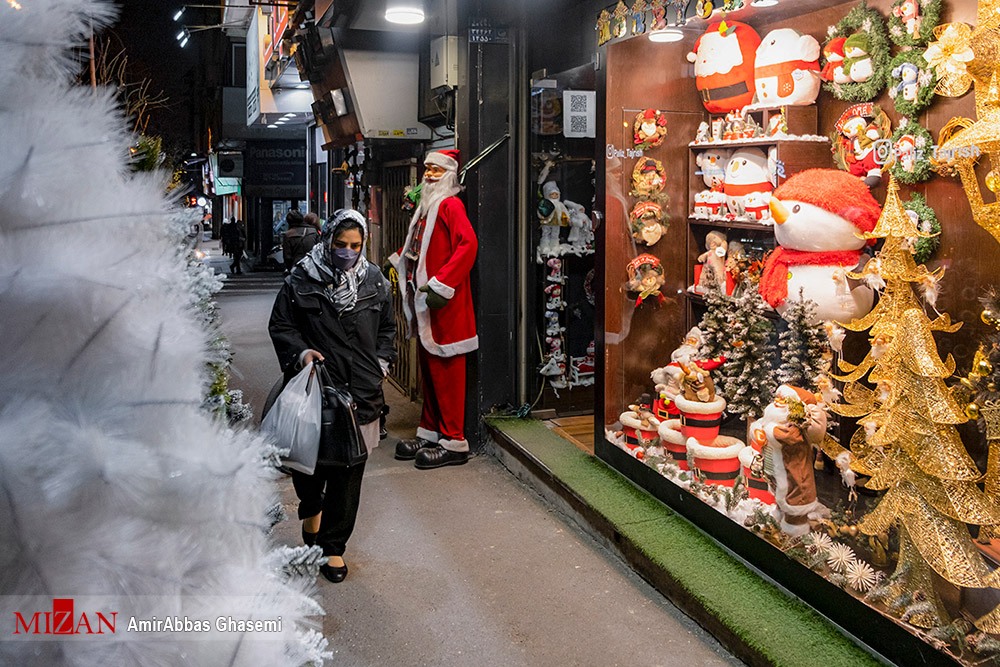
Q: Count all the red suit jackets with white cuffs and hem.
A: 1